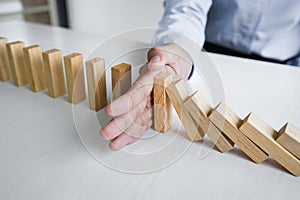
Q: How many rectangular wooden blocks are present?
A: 13